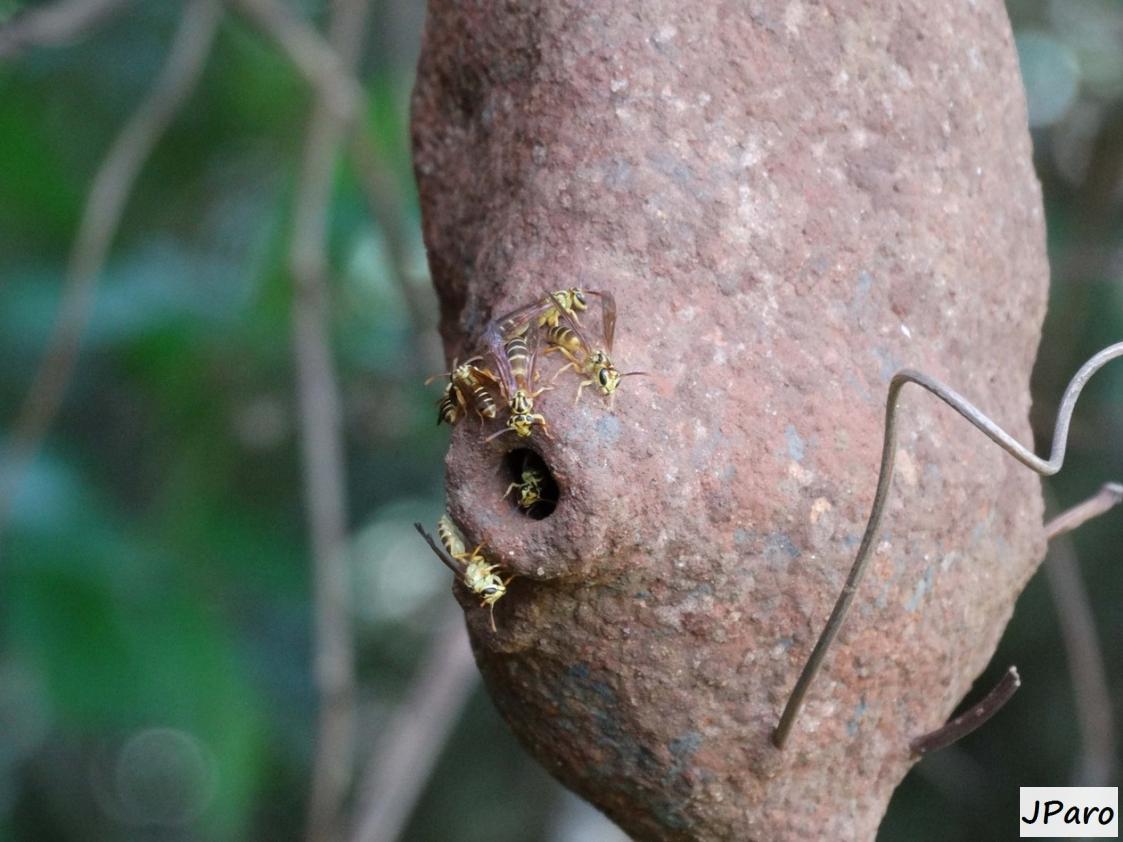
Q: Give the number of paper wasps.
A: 7